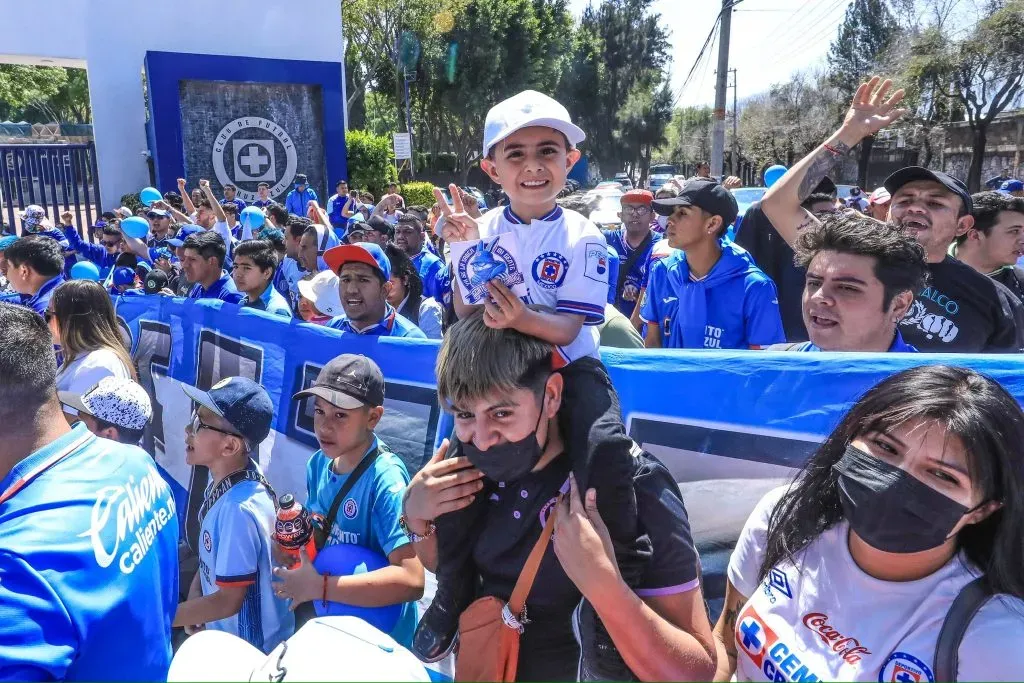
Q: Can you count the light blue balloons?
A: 5